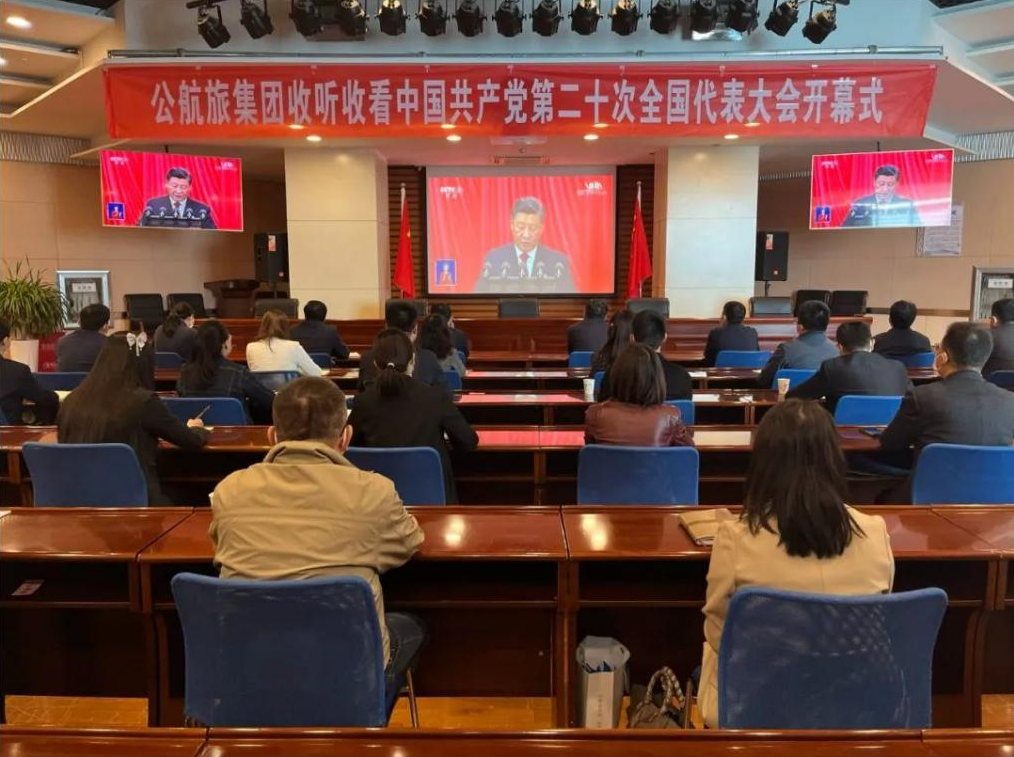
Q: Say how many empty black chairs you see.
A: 9